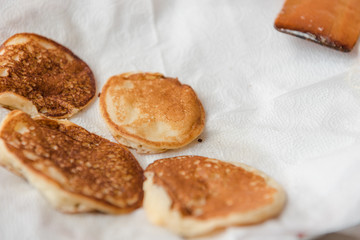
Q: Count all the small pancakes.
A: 4